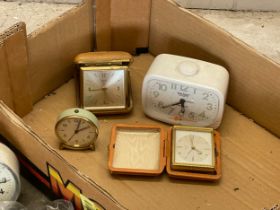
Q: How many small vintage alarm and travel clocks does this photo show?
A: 4